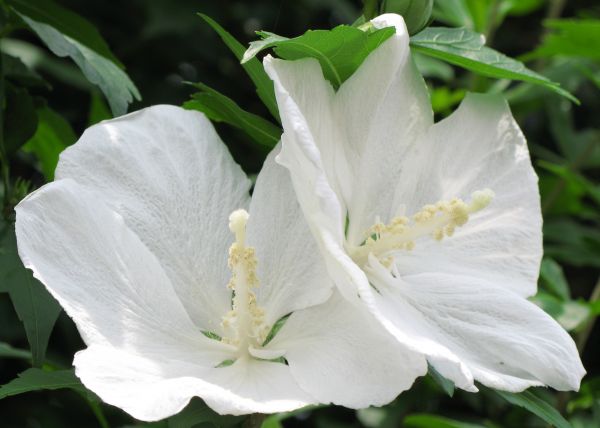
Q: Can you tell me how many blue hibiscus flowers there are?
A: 0